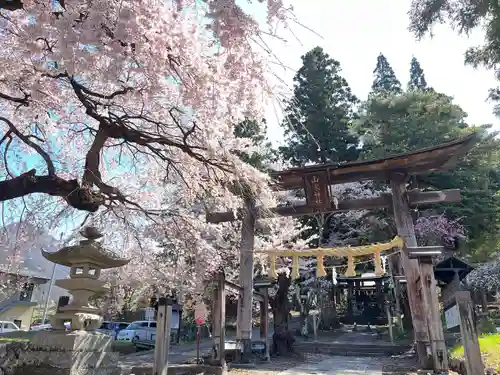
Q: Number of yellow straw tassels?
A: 5